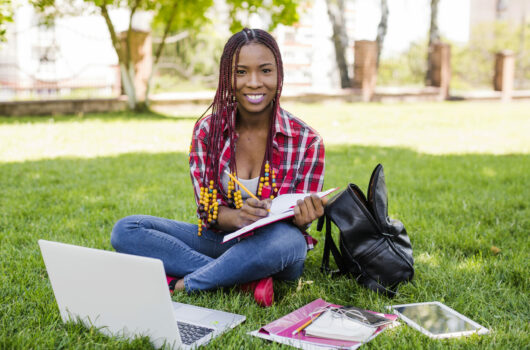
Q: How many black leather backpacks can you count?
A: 1